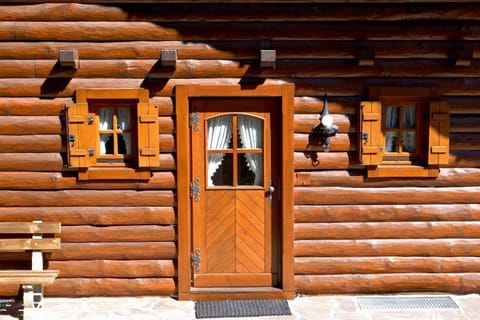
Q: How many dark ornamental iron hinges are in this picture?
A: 3